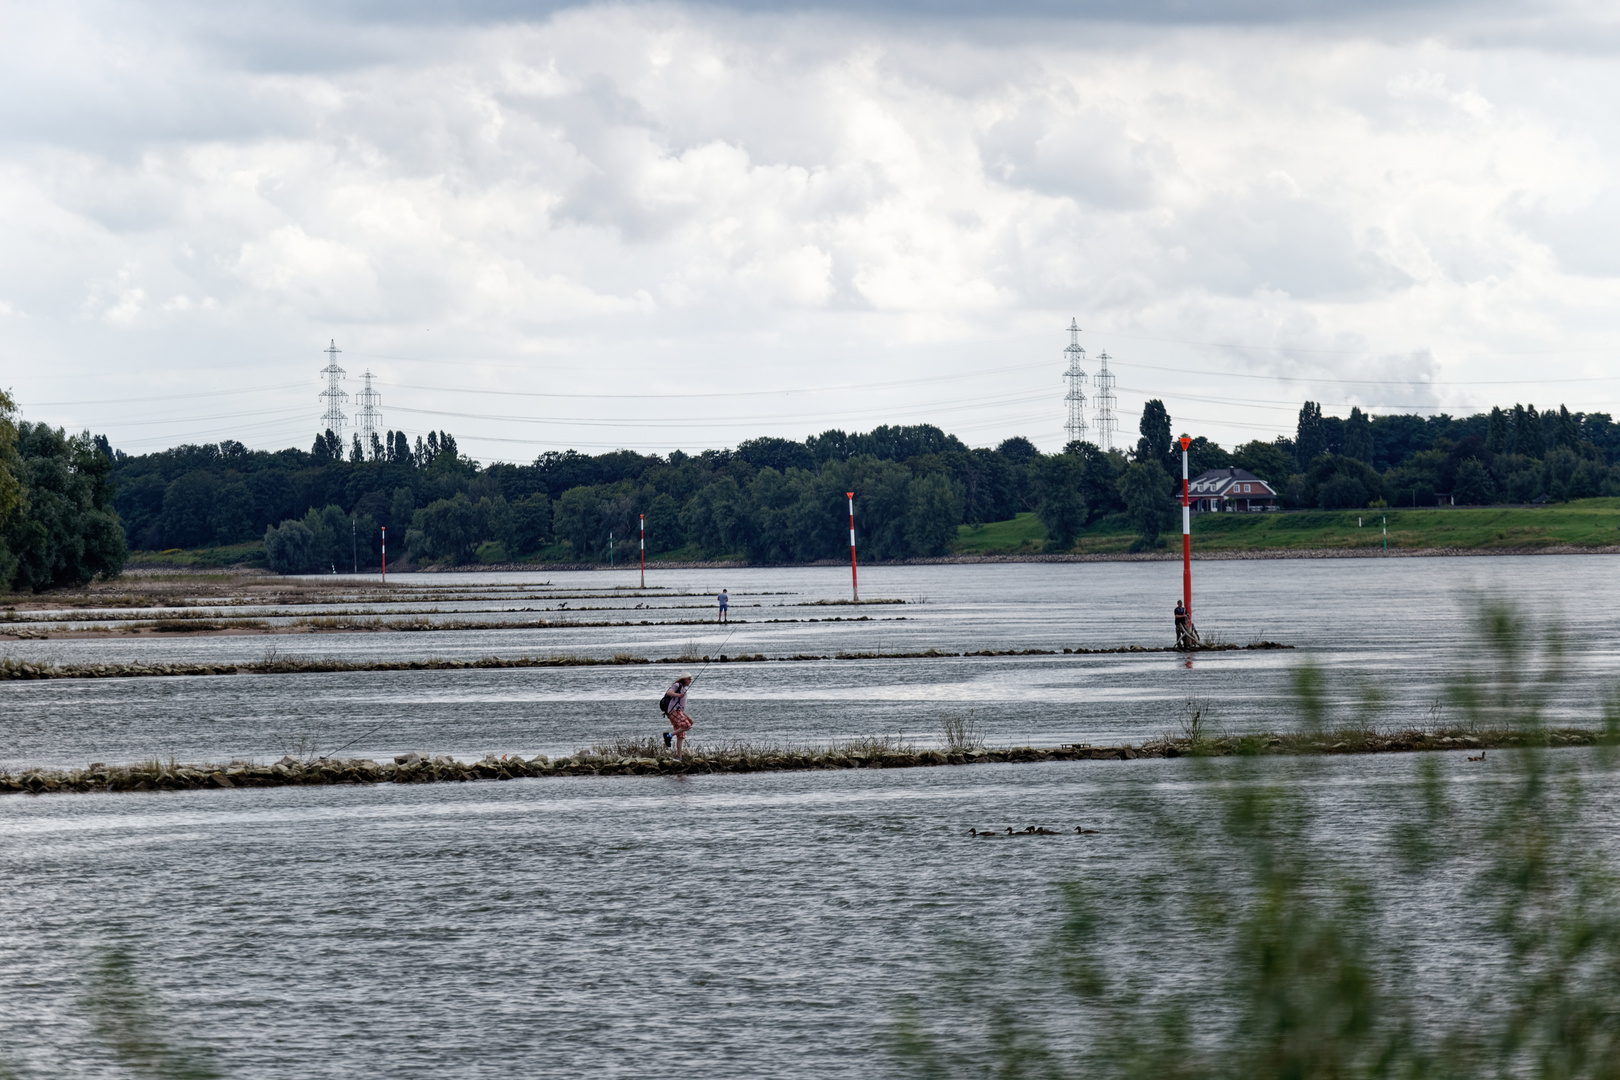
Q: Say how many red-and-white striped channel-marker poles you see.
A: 4